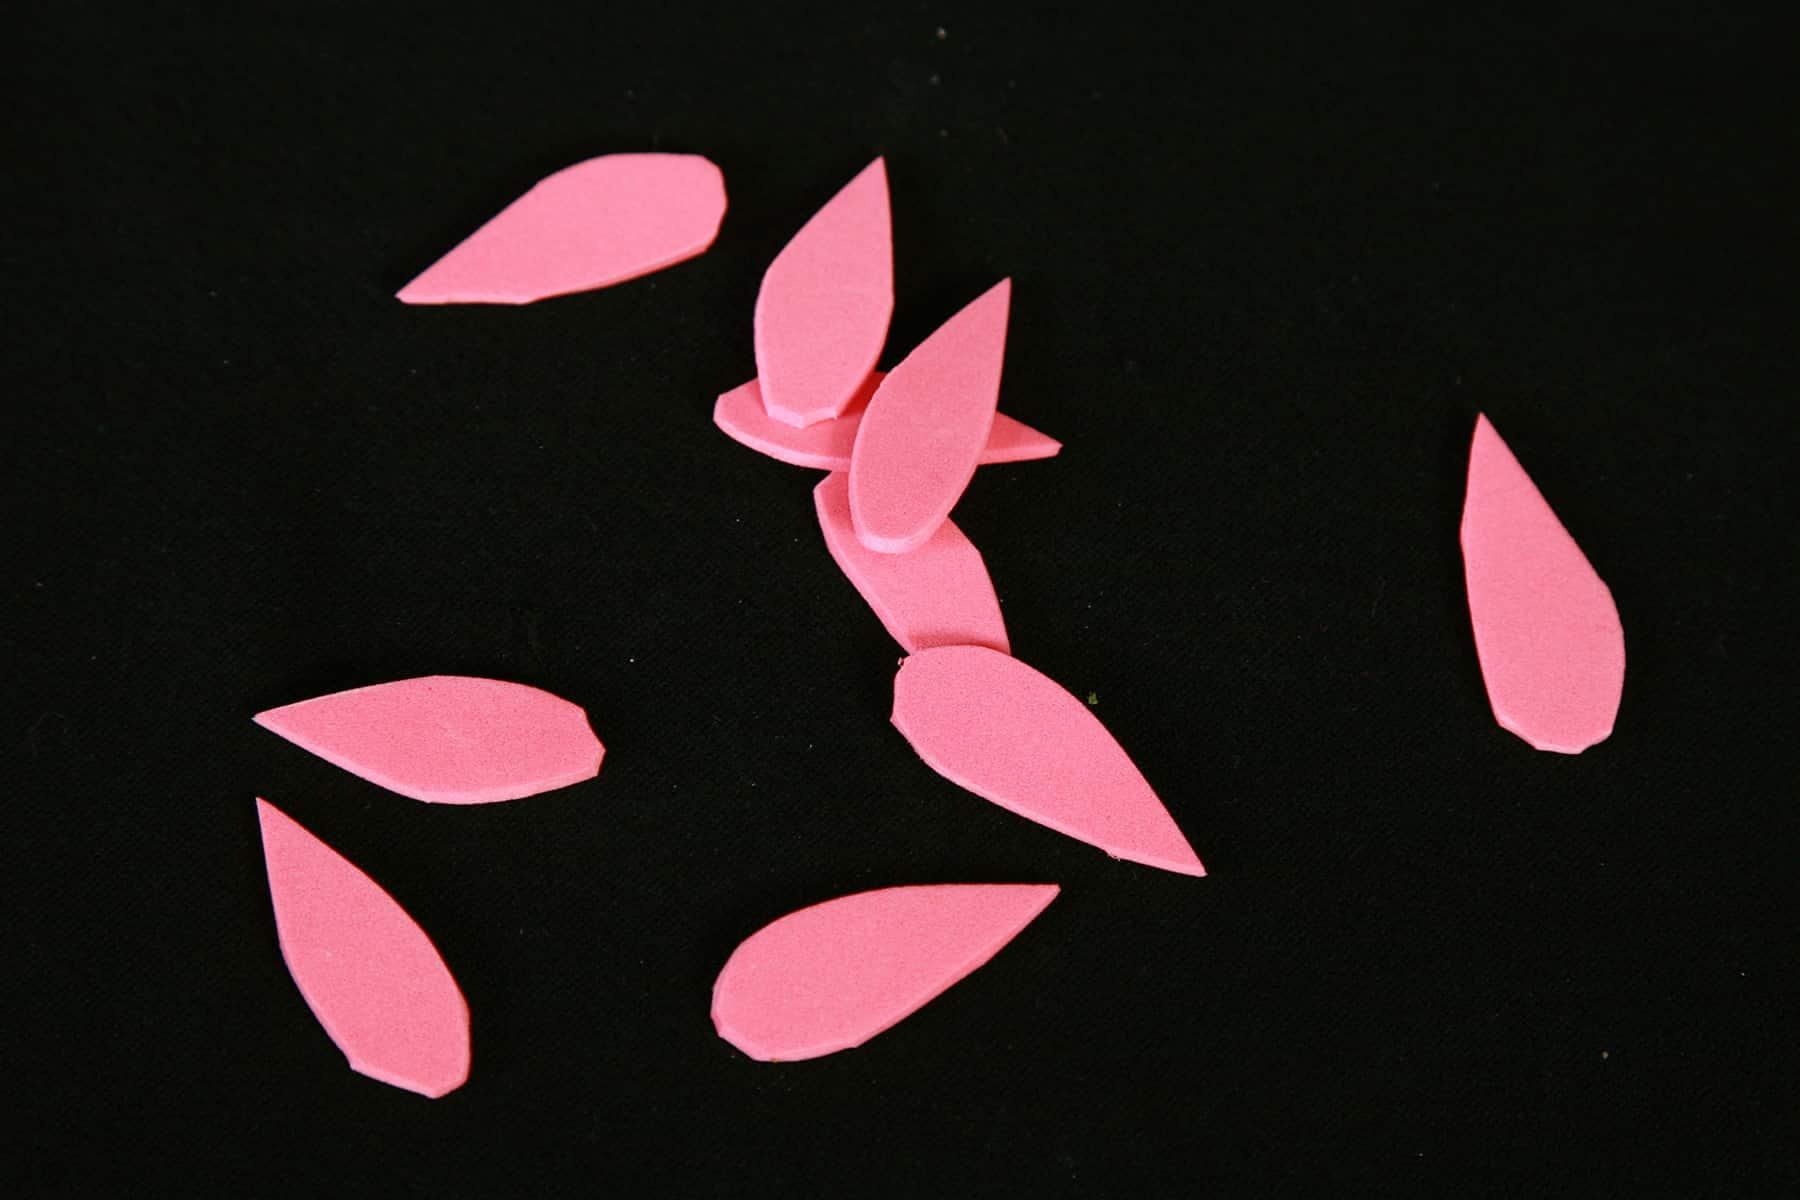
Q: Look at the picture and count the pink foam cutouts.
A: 10